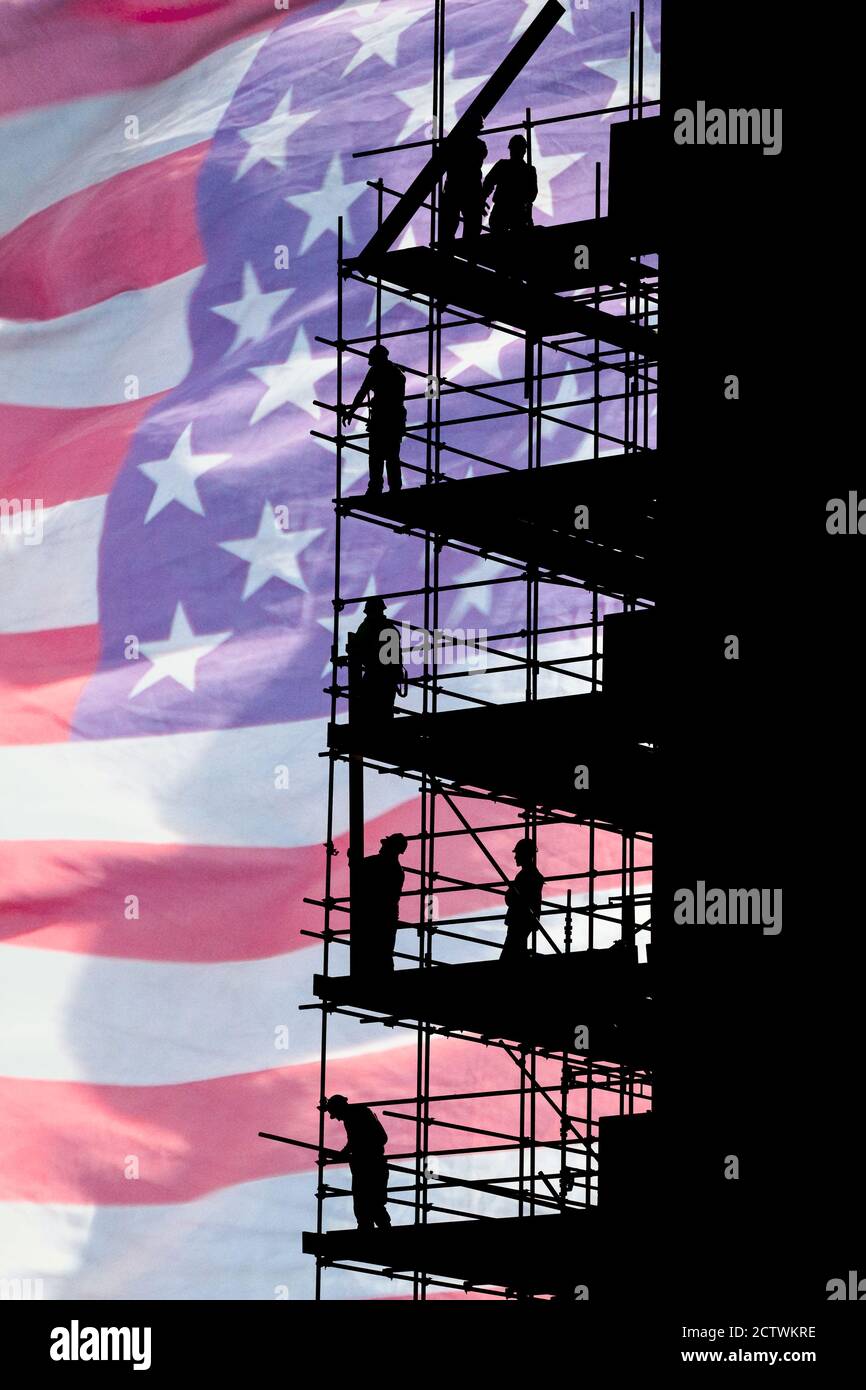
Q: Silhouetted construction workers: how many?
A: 7